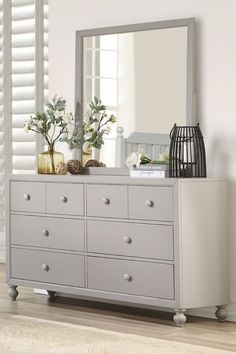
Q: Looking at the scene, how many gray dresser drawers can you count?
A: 8